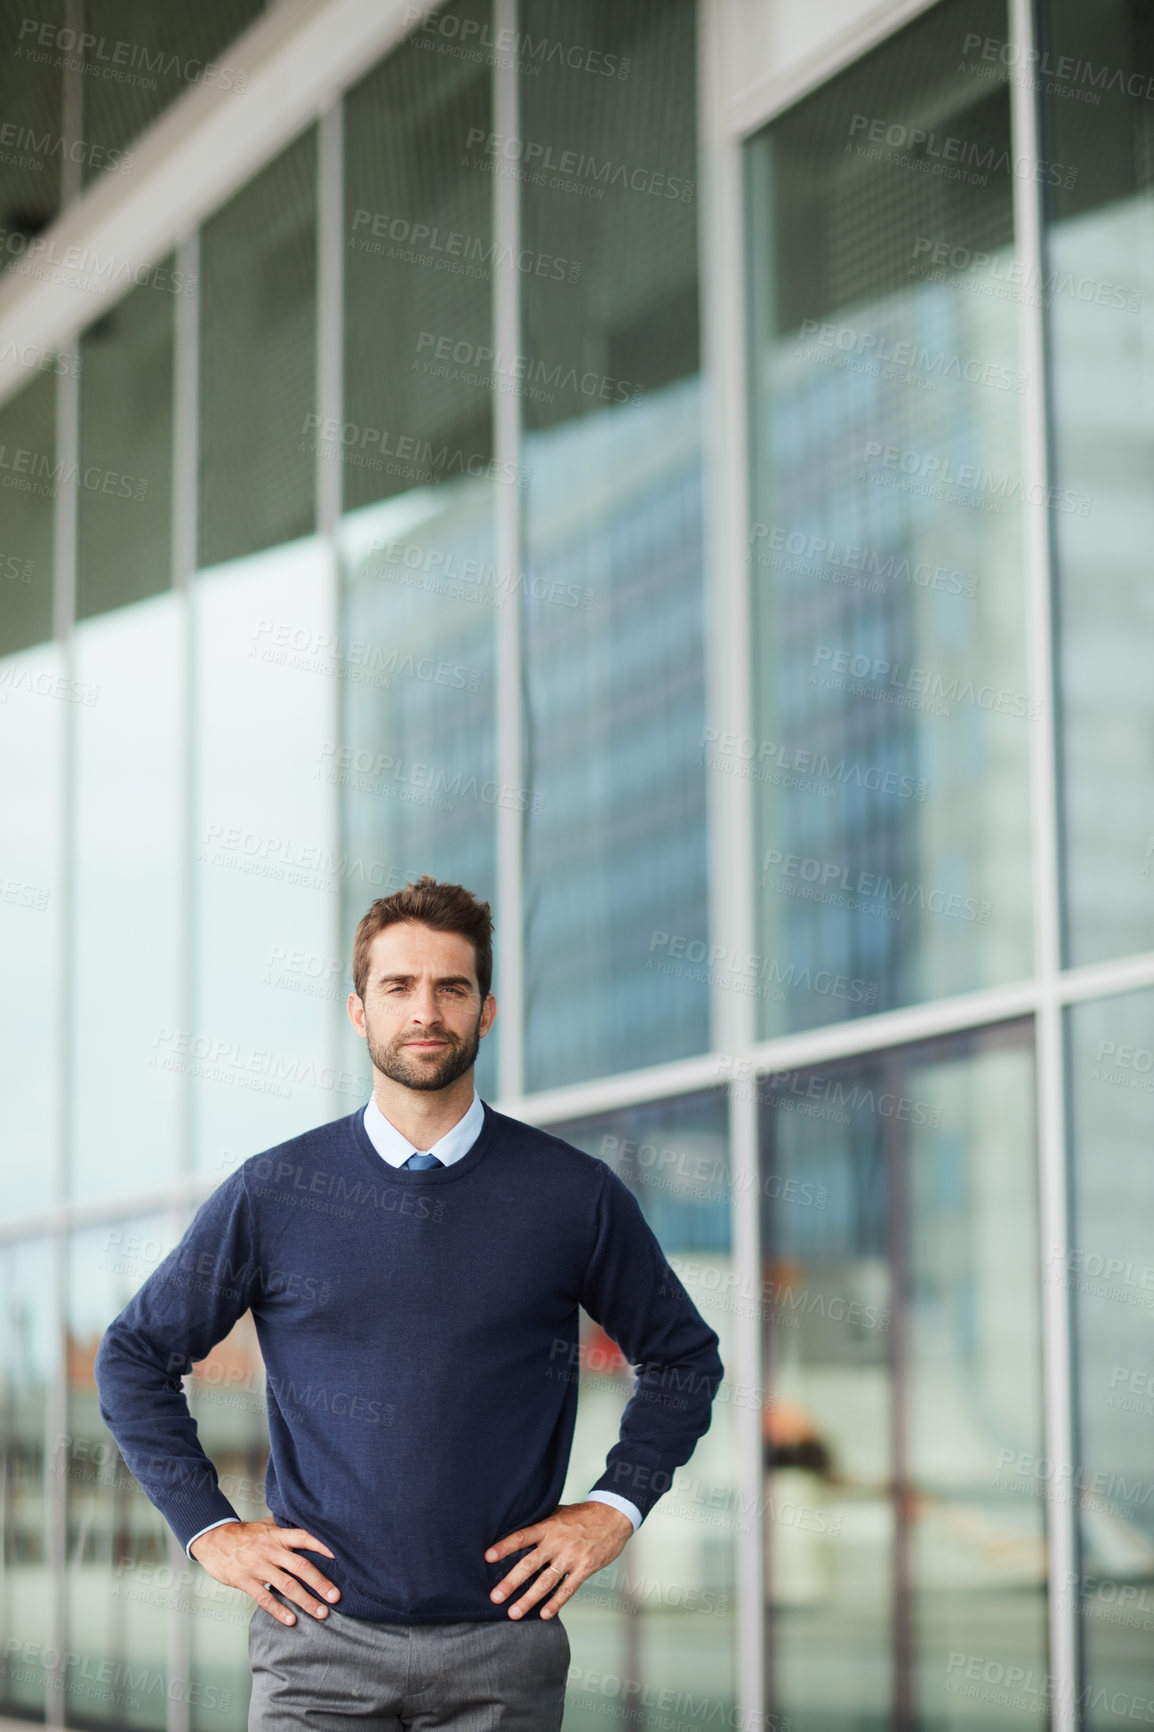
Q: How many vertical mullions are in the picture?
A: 6